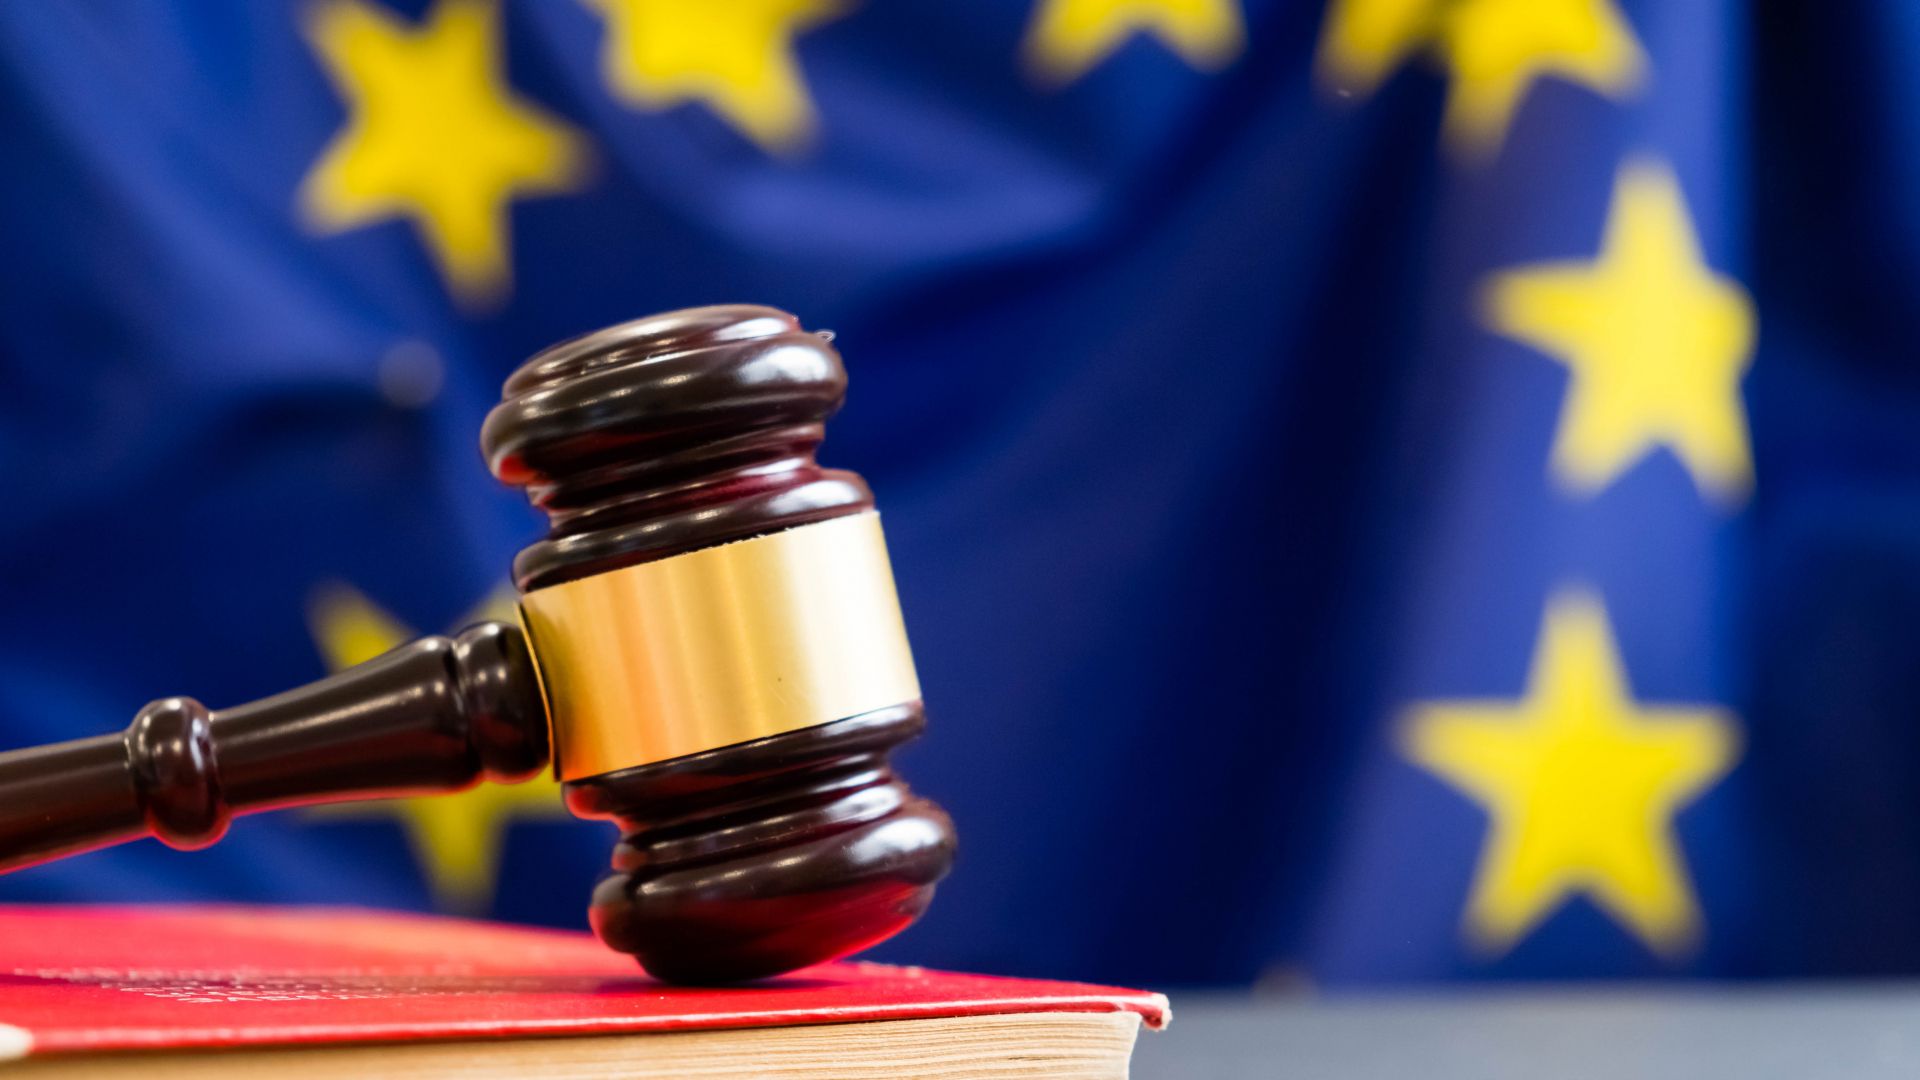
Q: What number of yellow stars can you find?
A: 7